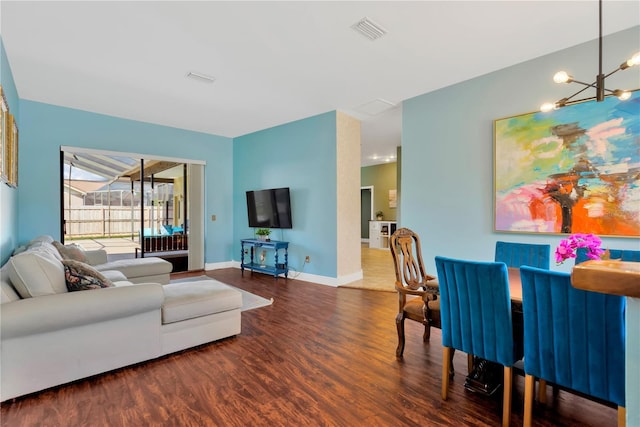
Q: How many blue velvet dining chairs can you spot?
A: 4